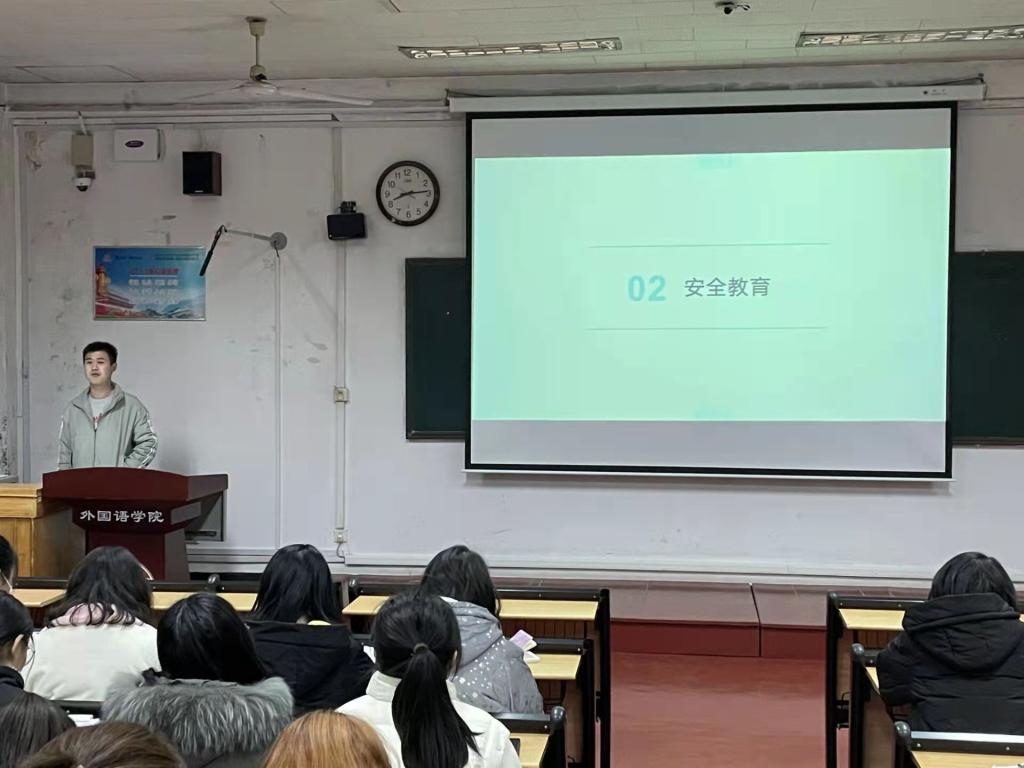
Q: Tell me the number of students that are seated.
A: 11